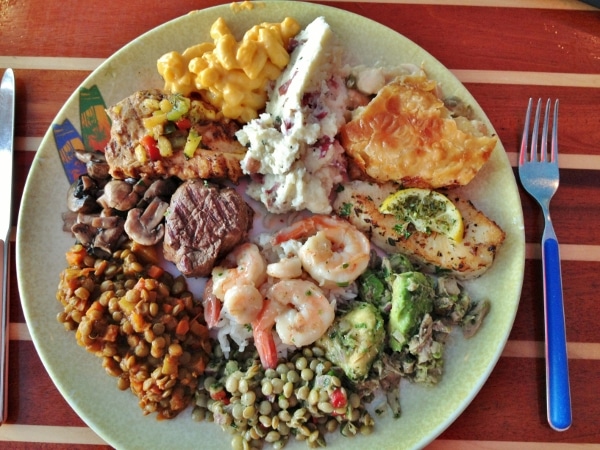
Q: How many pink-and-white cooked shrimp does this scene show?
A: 3